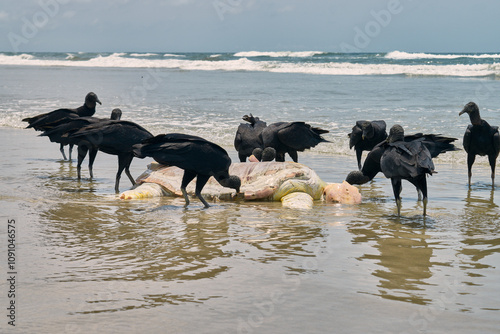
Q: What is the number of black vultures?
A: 10